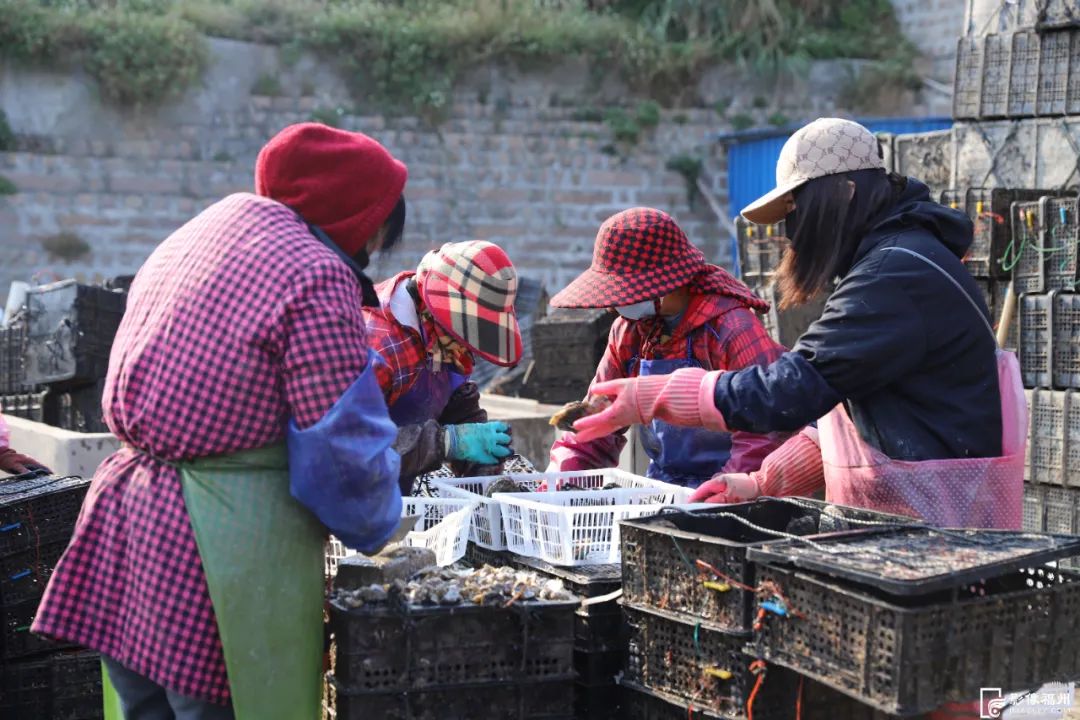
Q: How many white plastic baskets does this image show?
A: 3